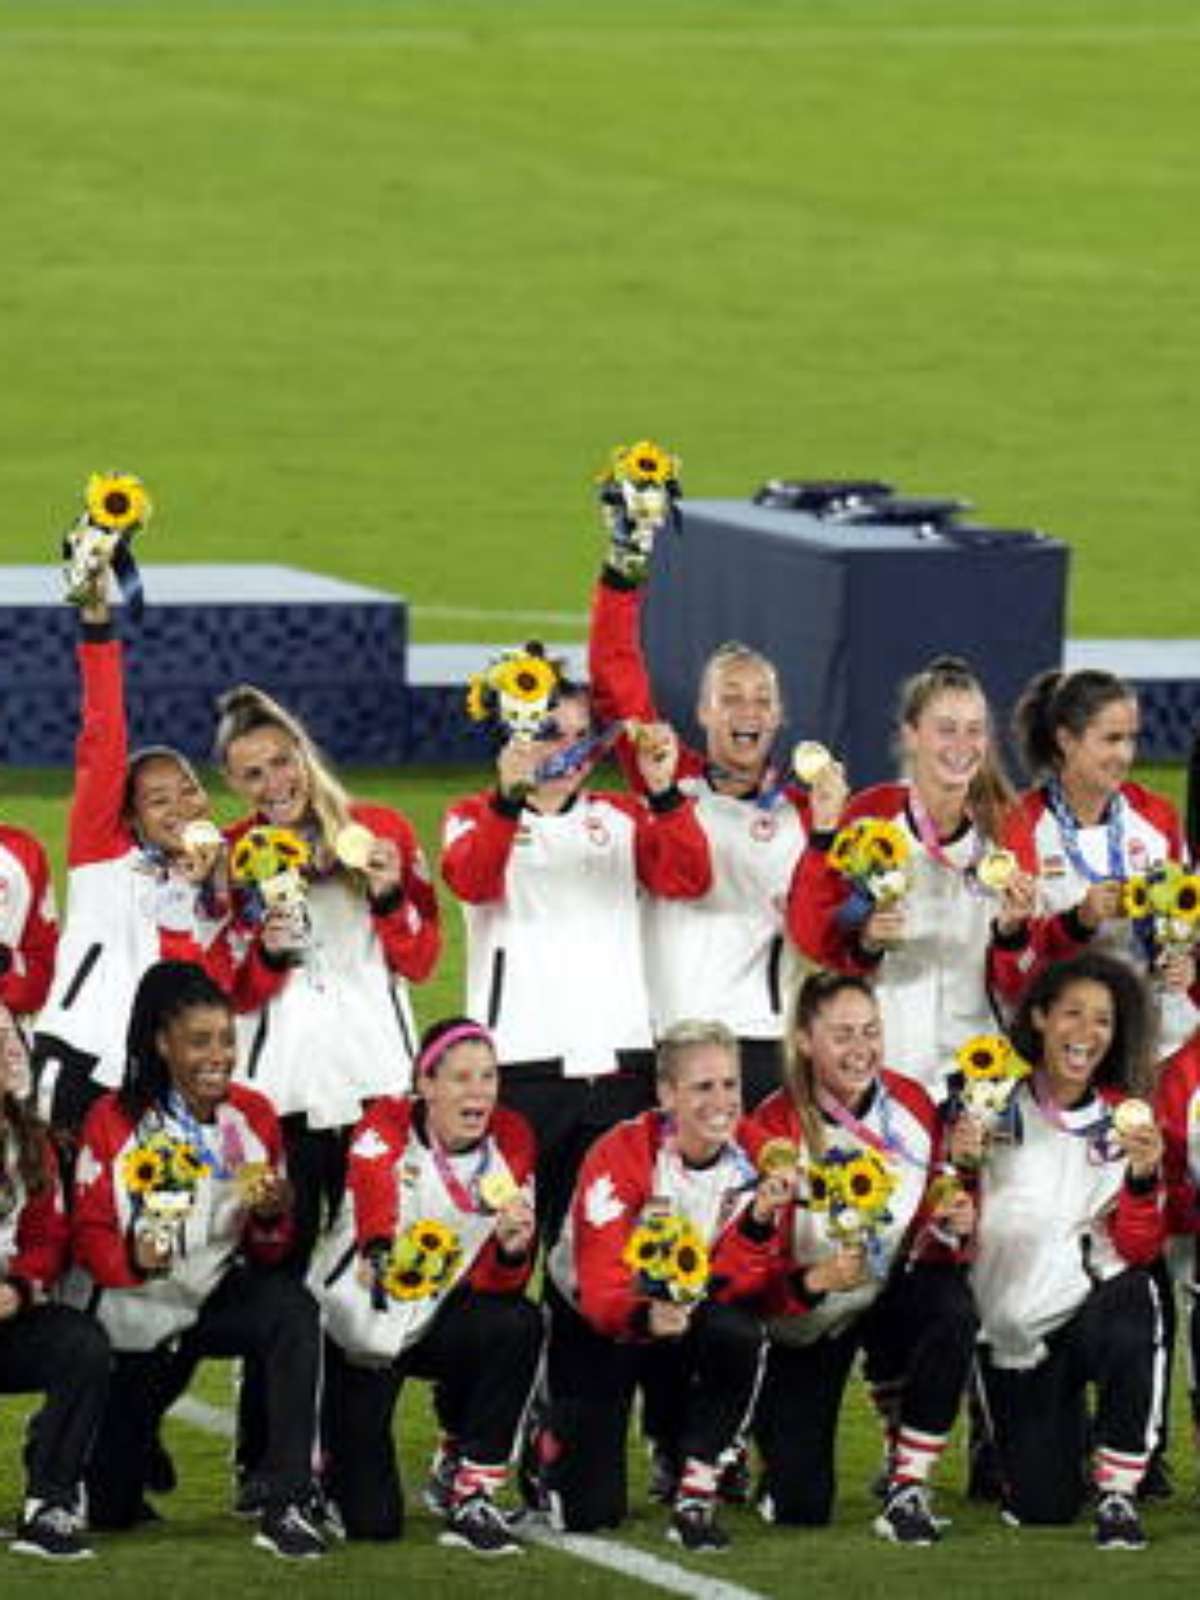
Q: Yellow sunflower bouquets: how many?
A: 11